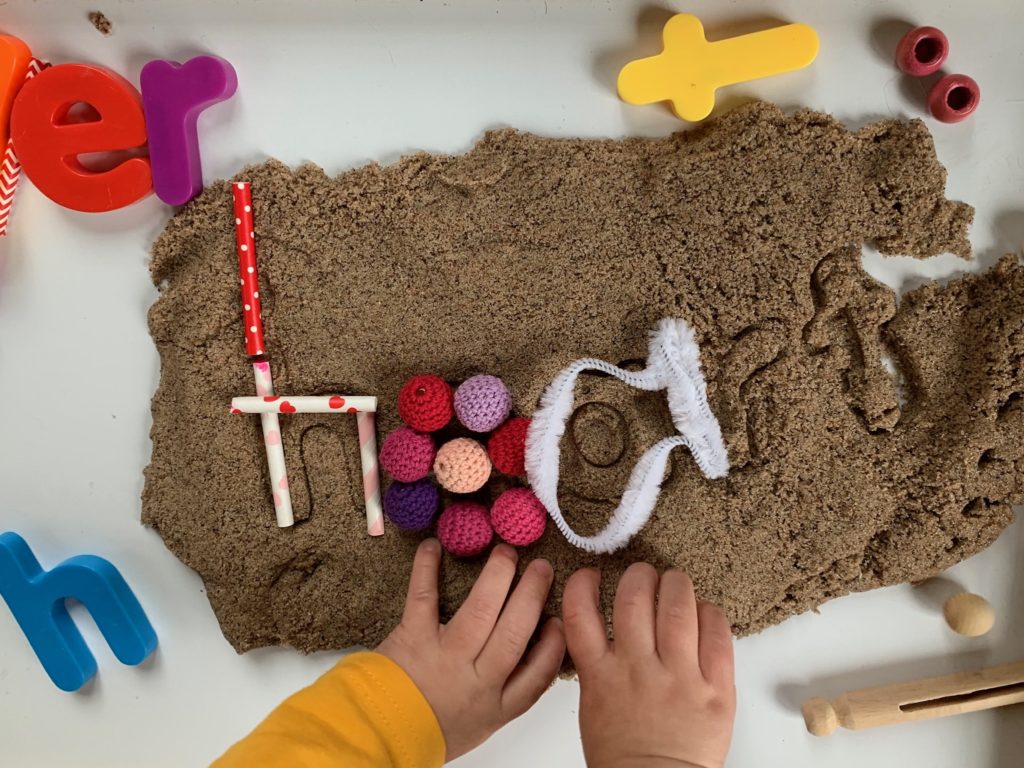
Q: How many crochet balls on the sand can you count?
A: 8